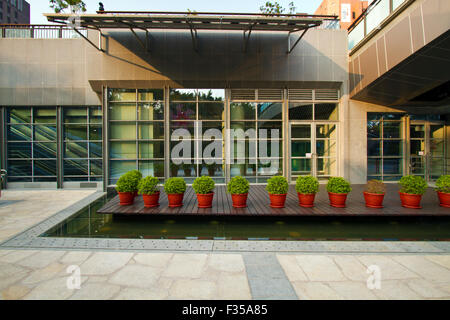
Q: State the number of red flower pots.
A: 11